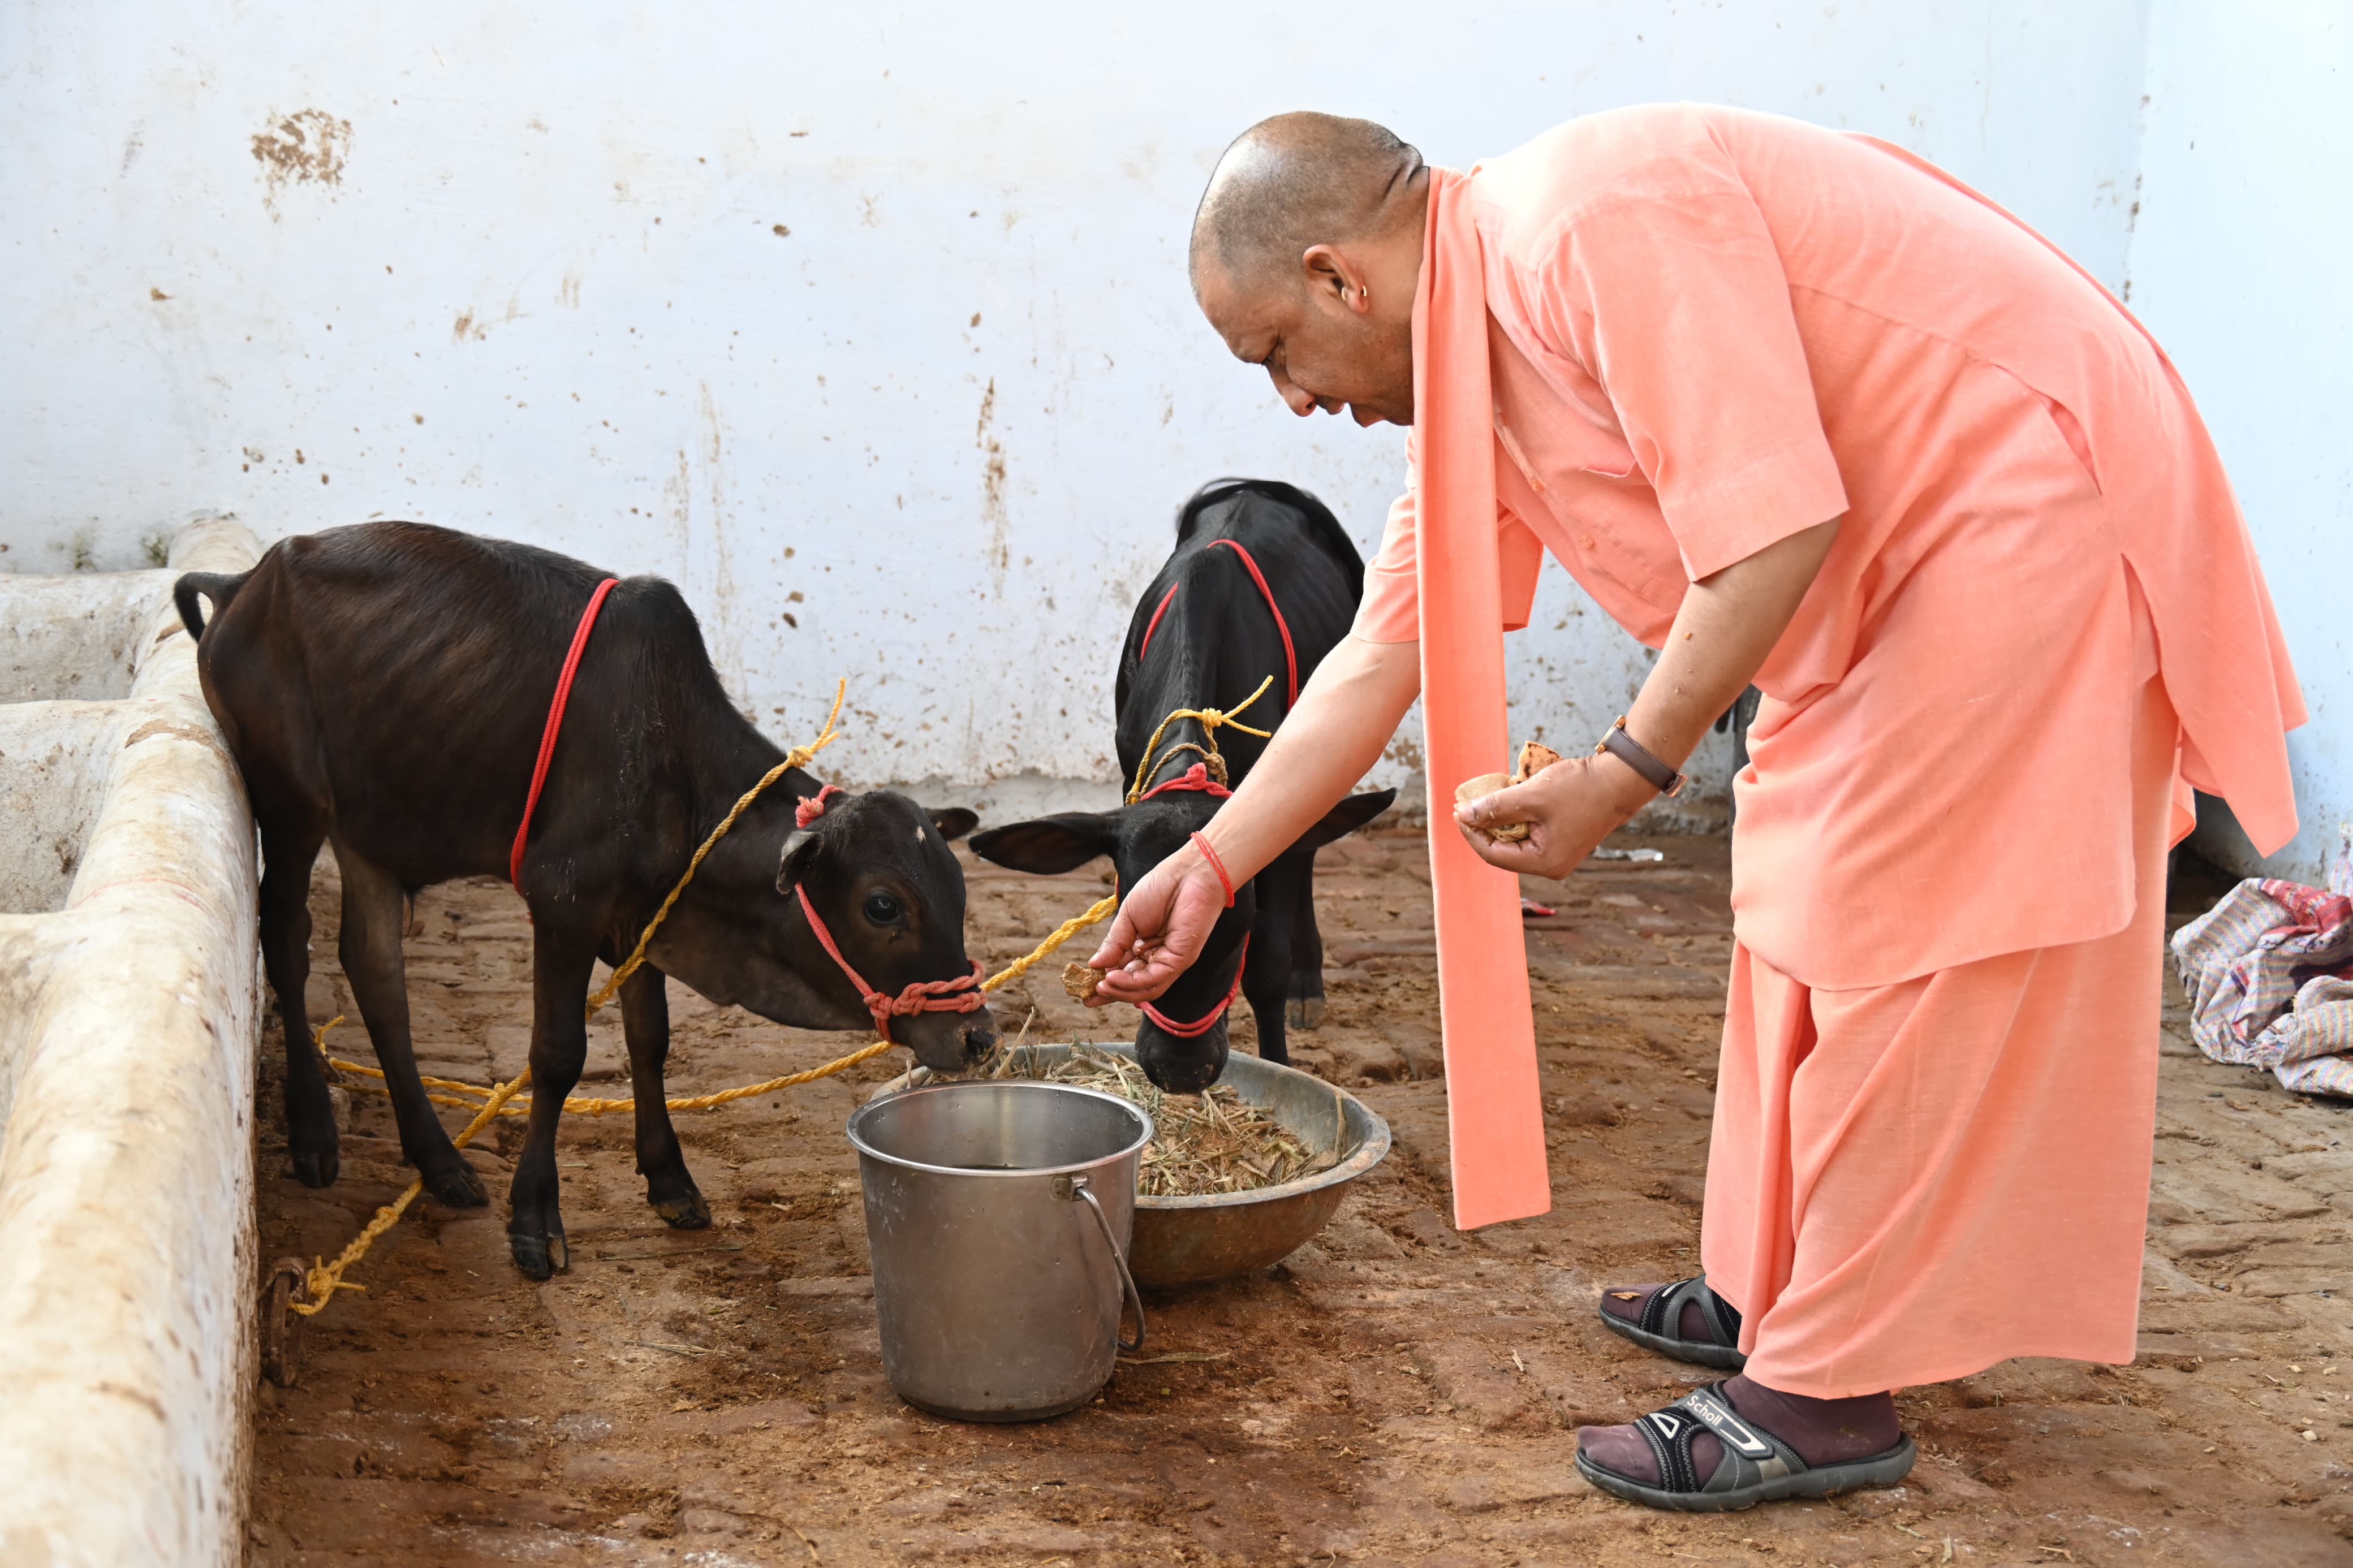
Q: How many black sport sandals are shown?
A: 2